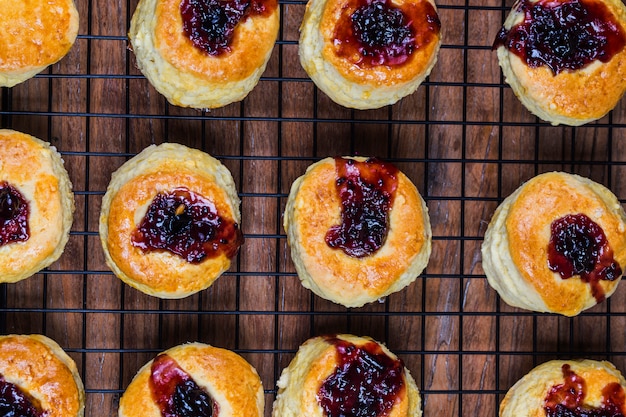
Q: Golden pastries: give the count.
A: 12